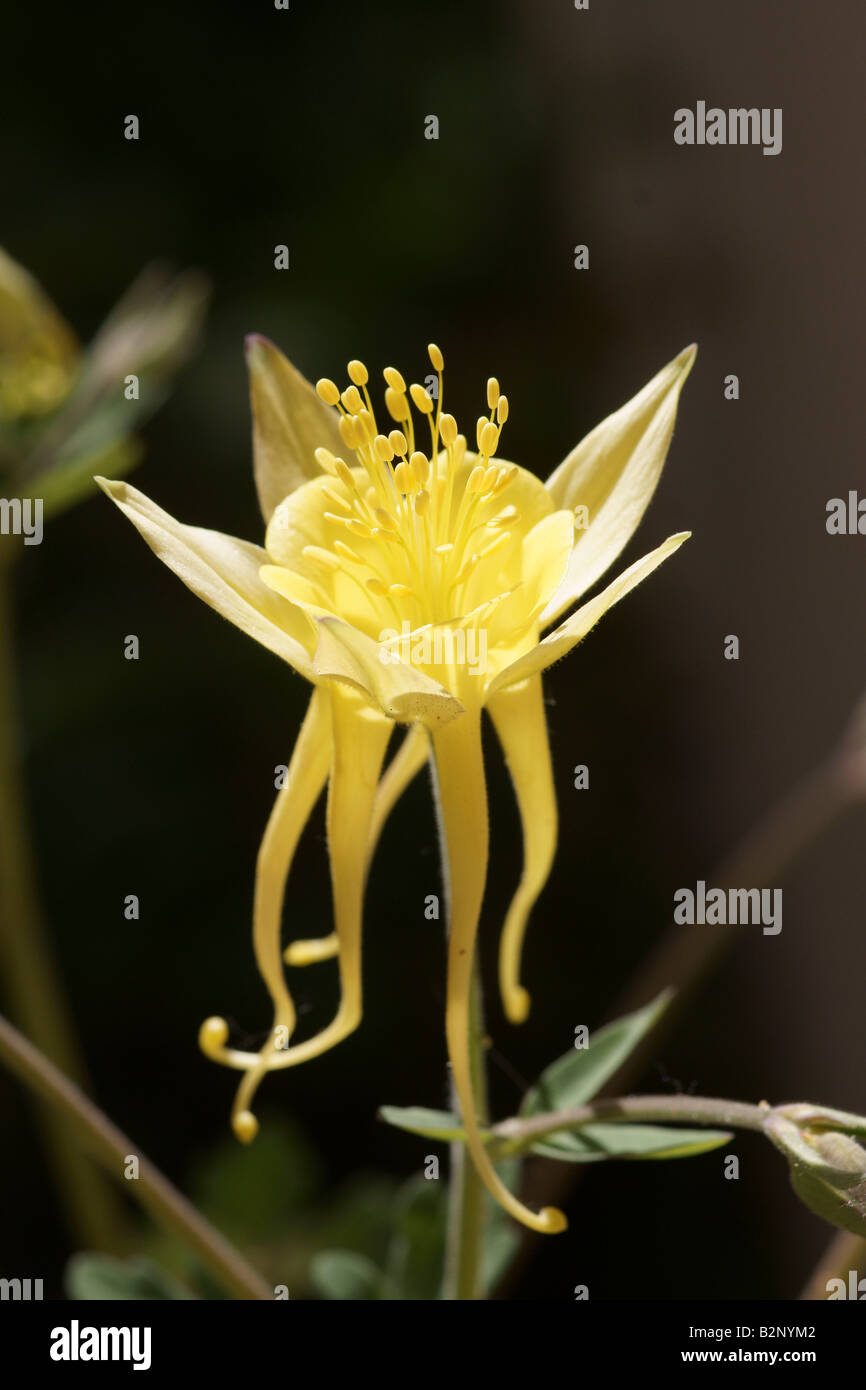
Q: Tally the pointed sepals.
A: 5